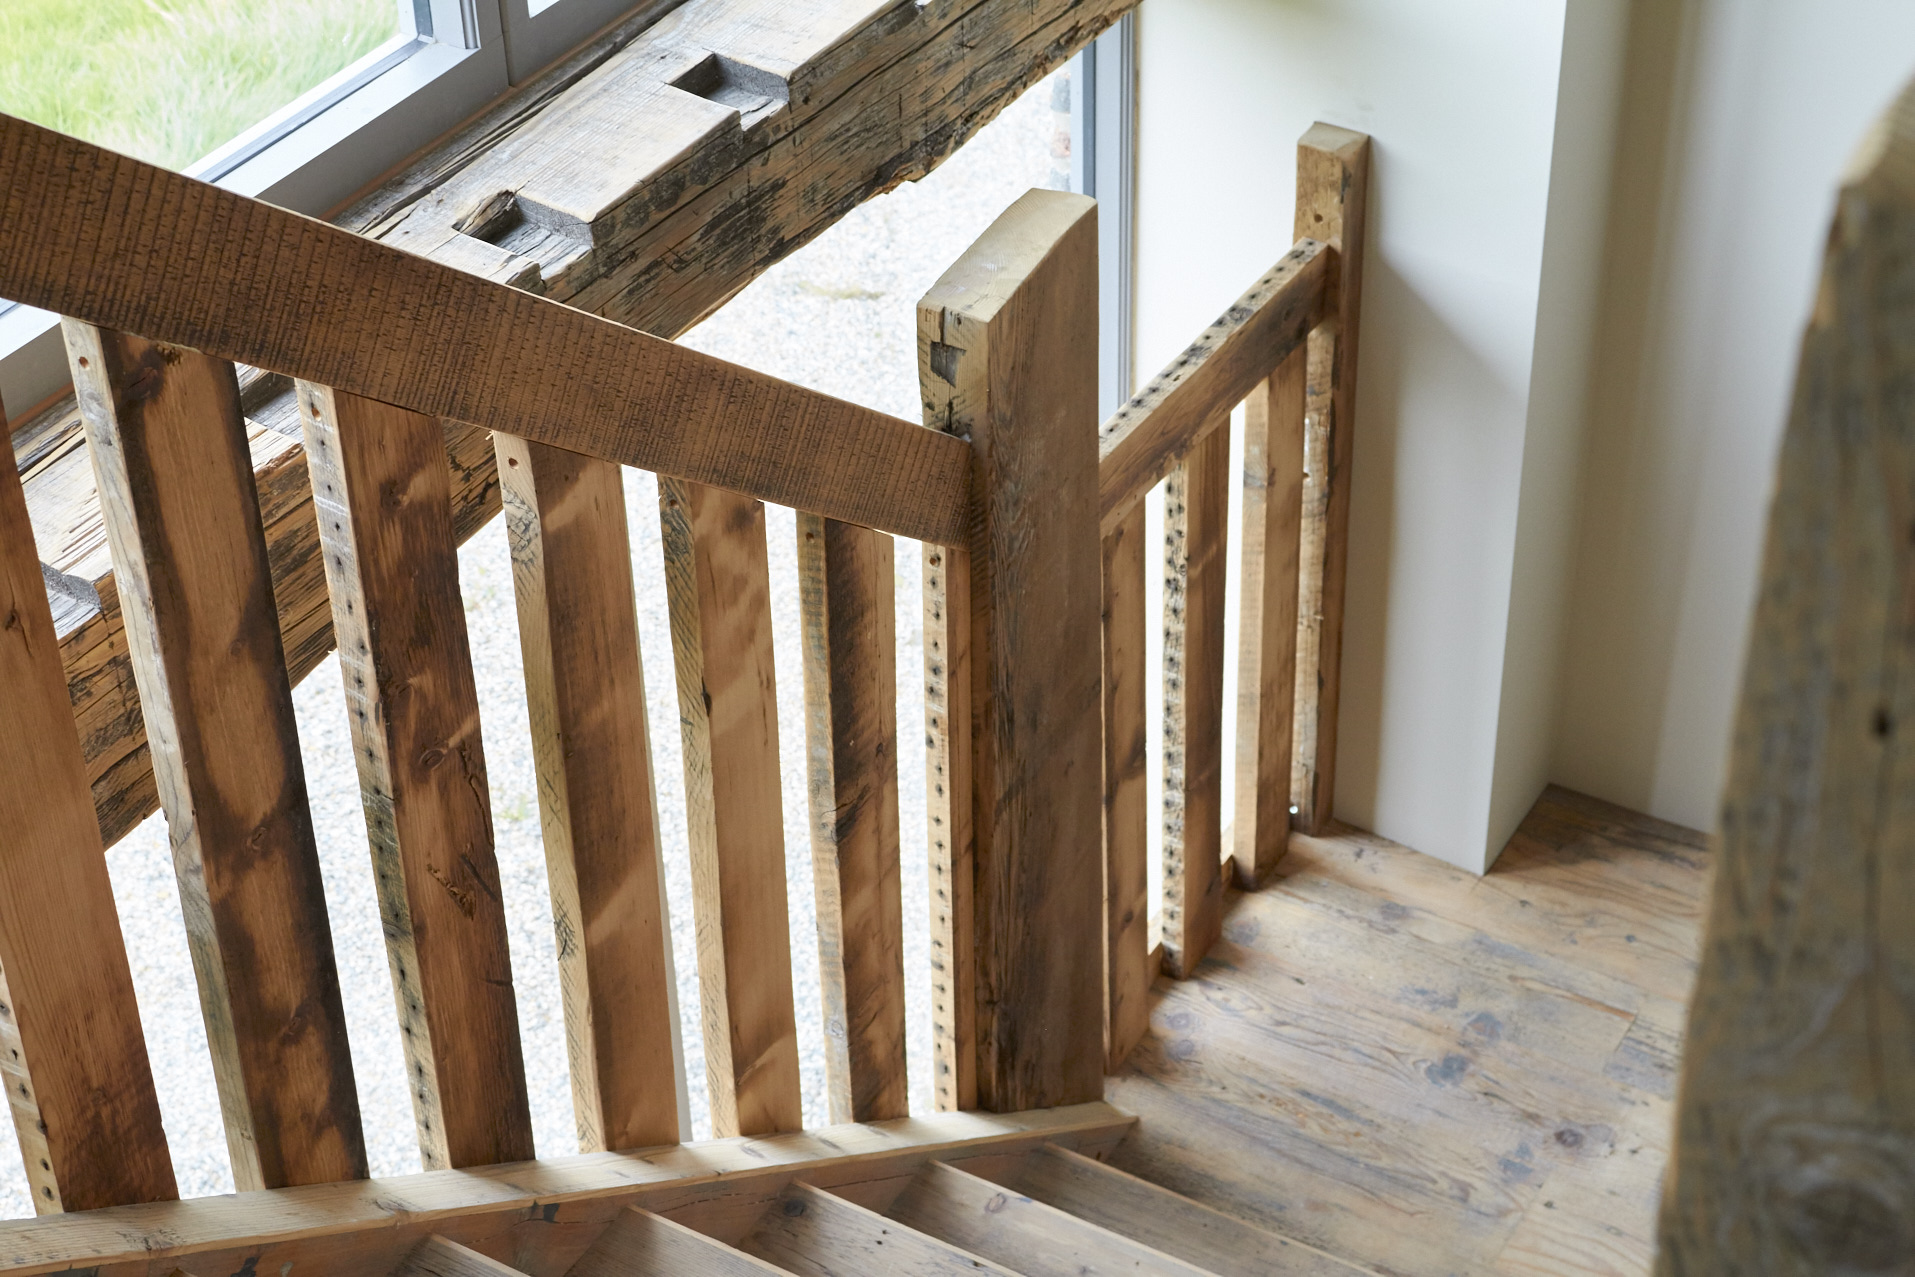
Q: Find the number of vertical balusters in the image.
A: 10